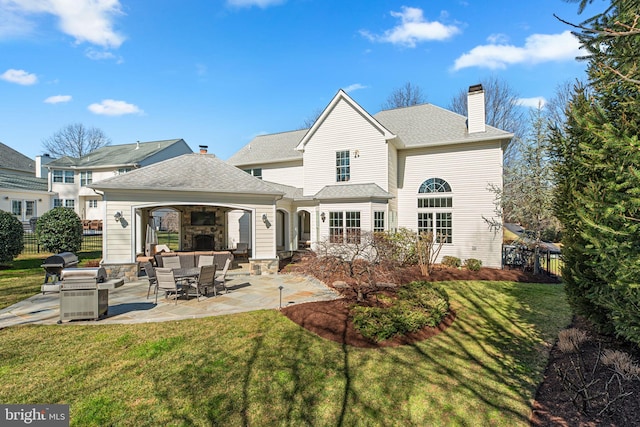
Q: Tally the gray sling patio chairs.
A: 6